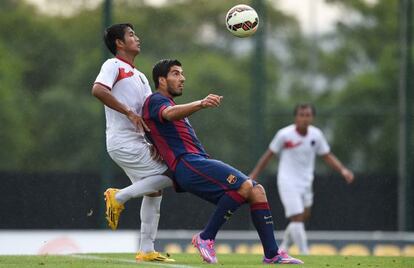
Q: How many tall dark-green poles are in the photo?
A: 3